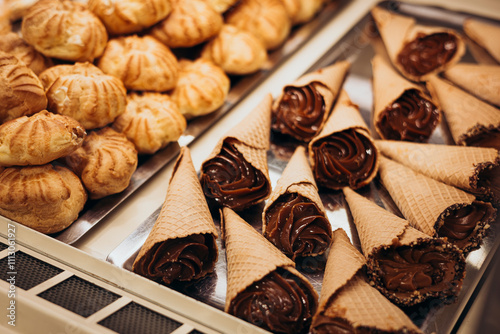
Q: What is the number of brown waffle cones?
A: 15